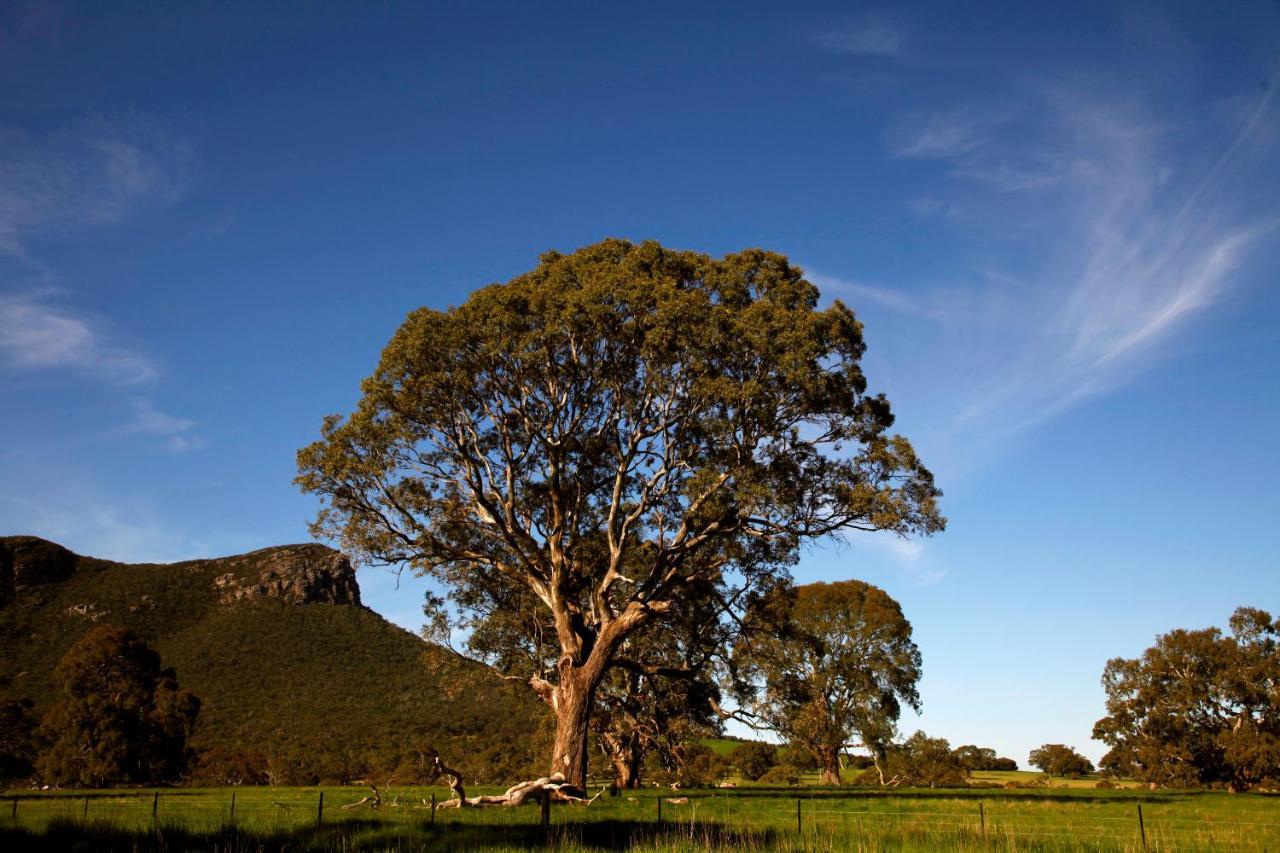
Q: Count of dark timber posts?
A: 11